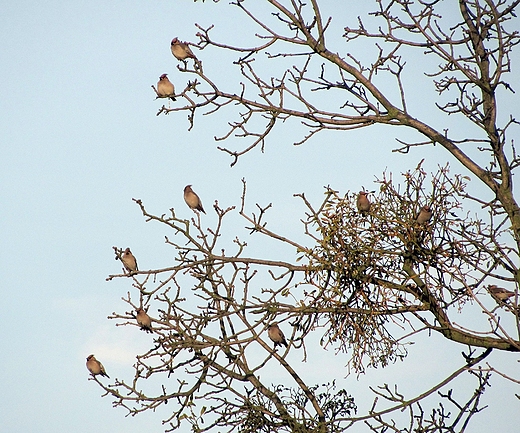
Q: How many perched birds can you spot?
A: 10